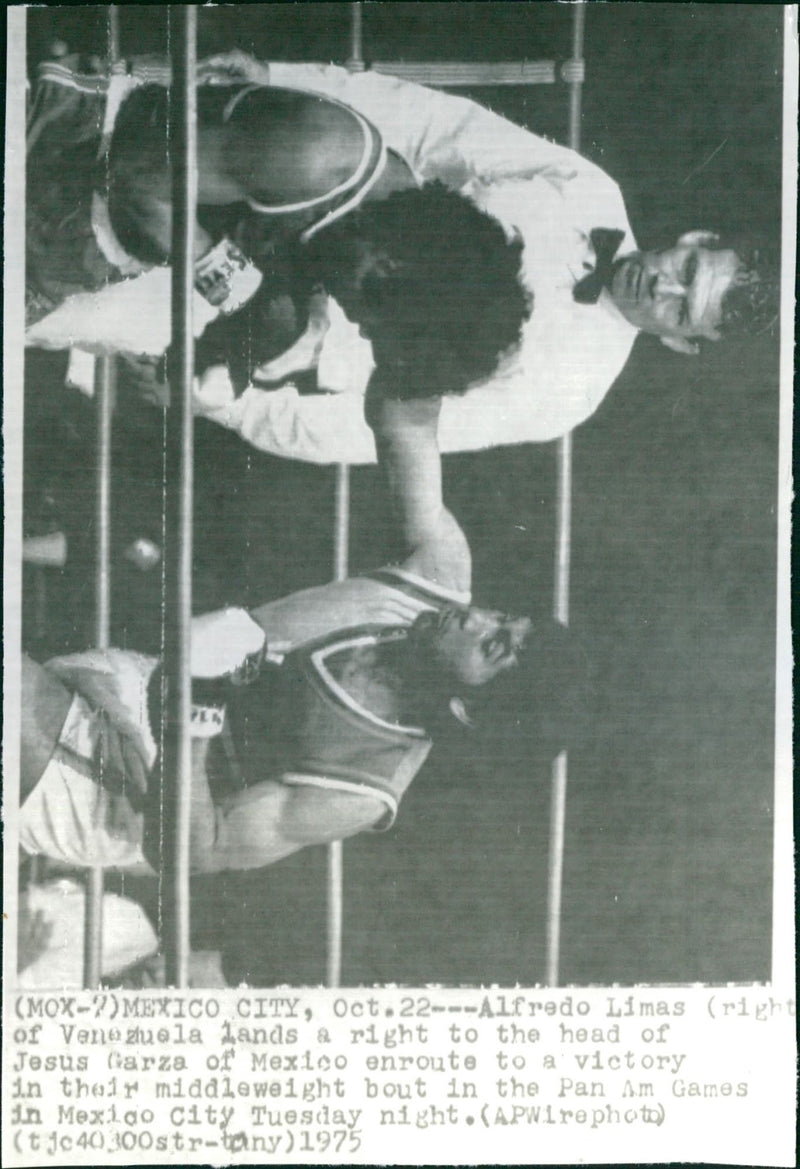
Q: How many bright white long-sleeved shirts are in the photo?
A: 1